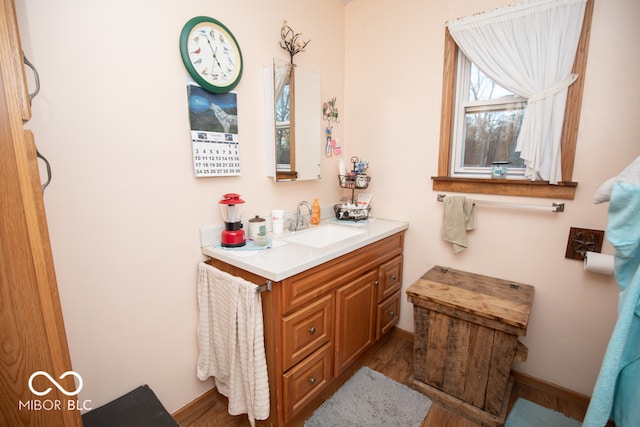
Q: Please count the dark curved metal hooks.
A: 2